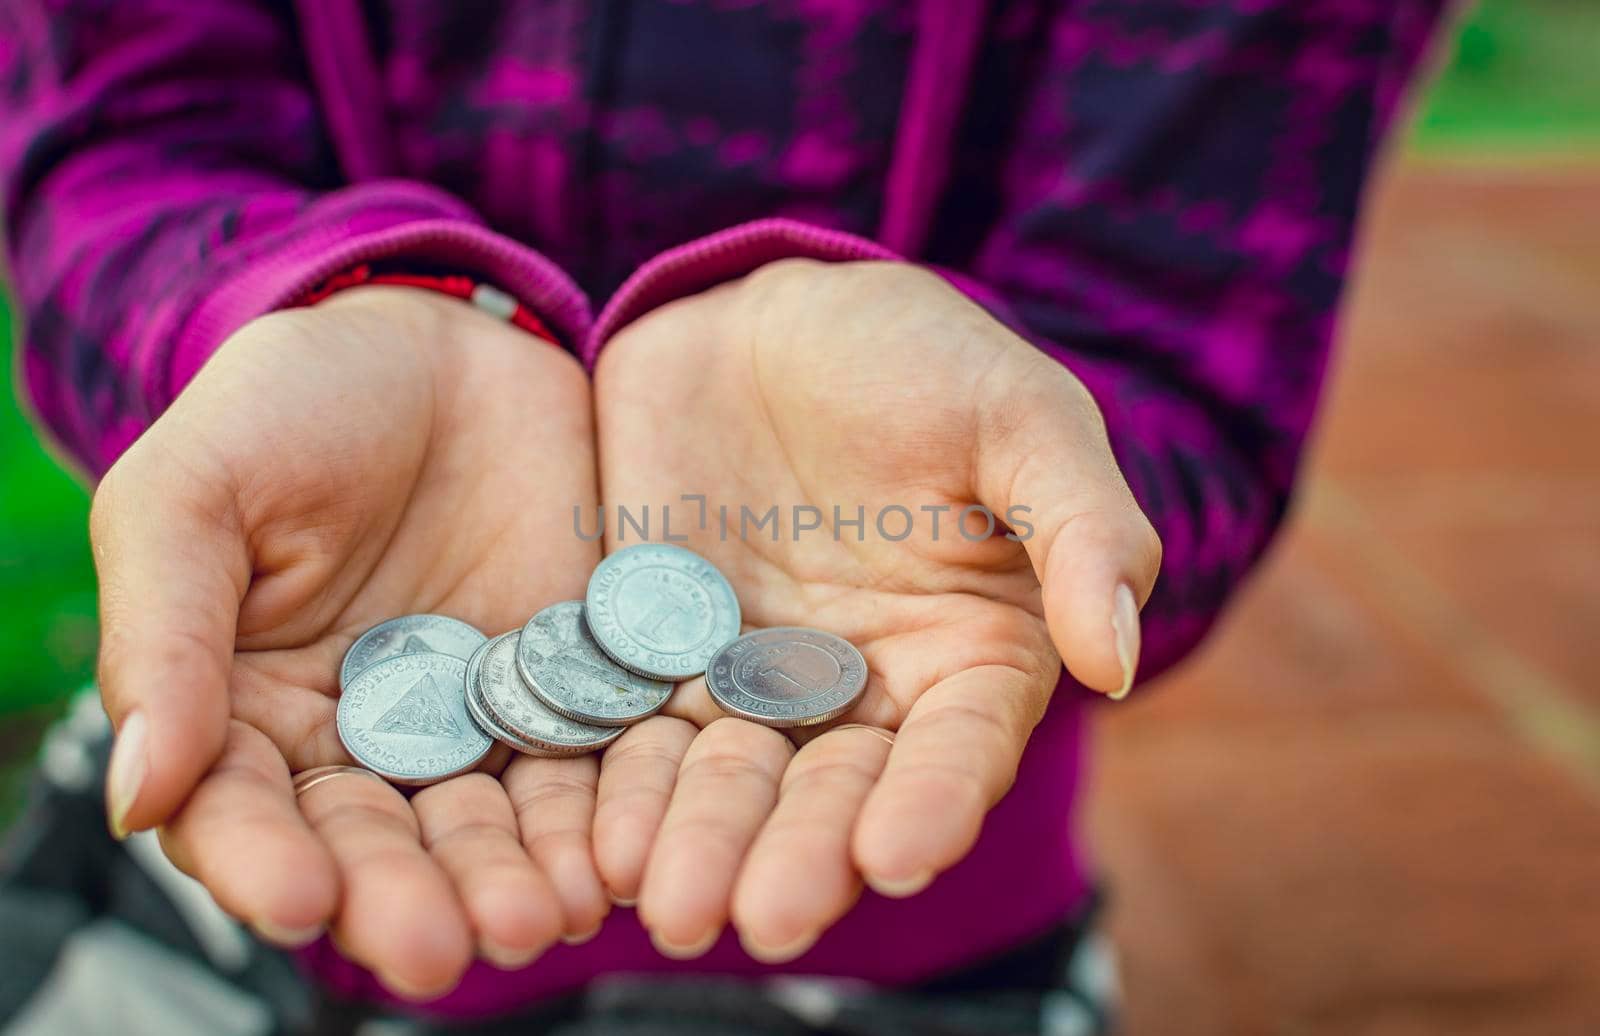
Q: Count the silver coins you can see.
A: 7